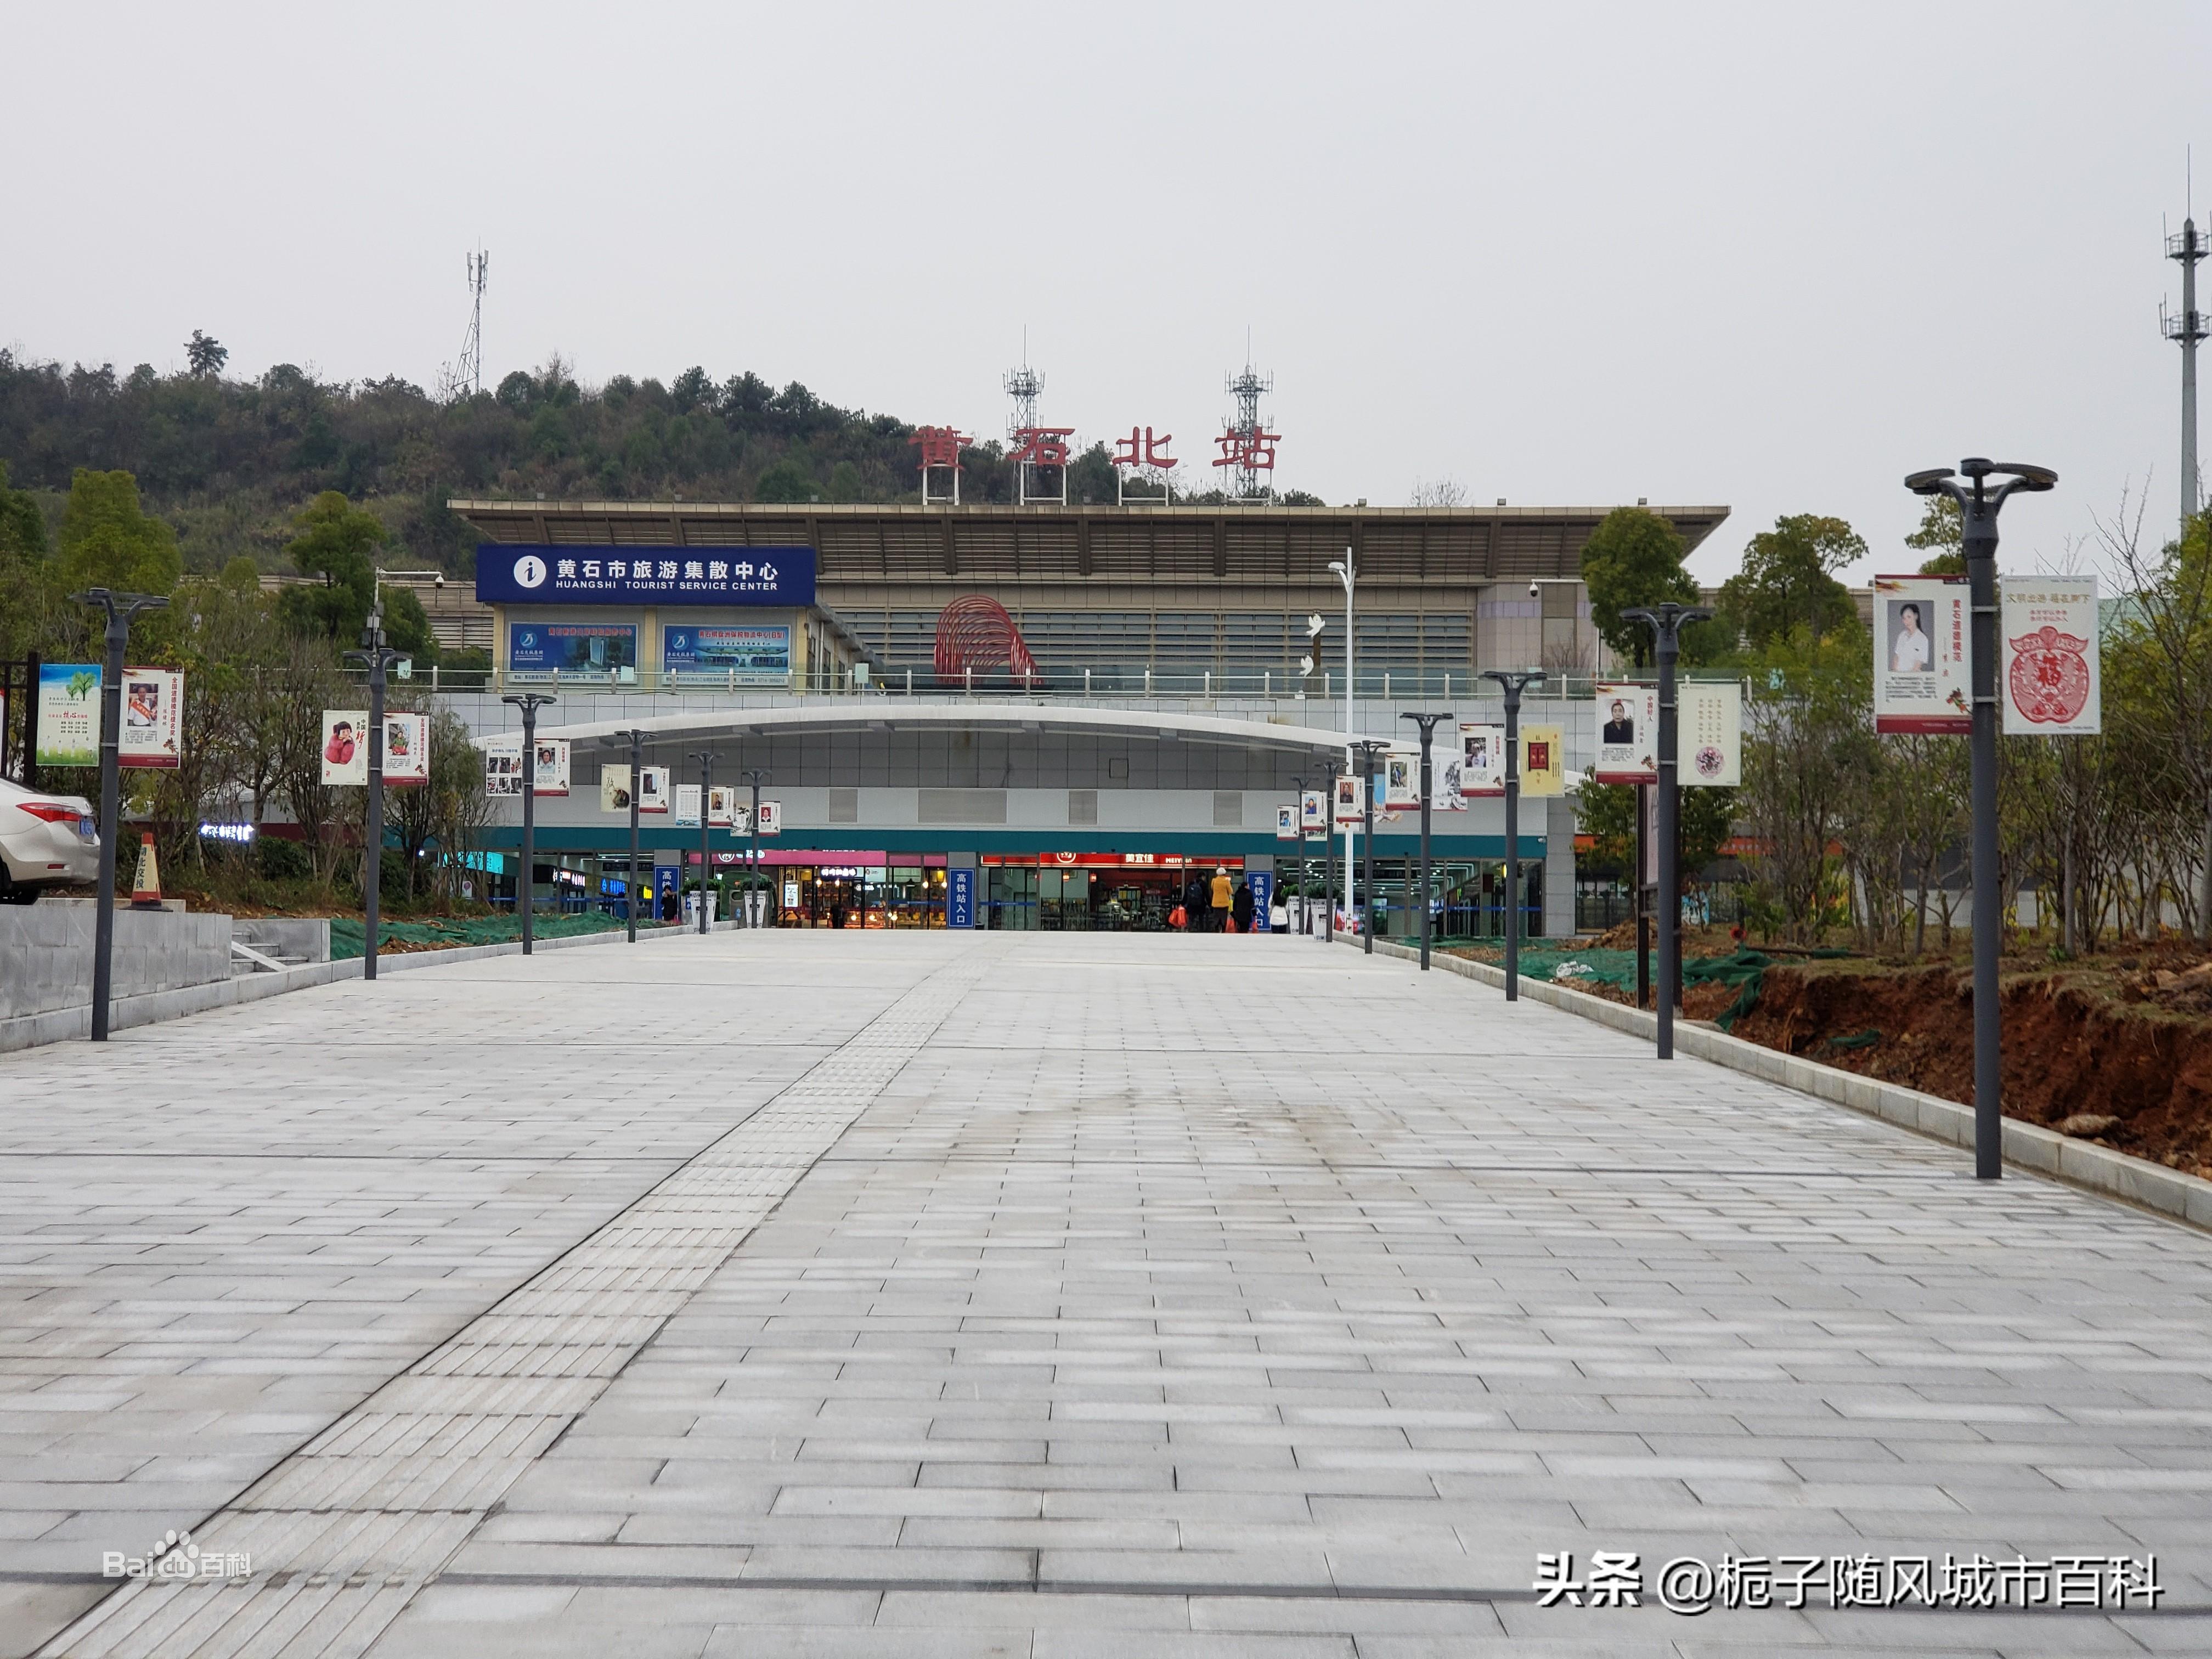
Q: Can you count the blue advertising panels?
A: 2